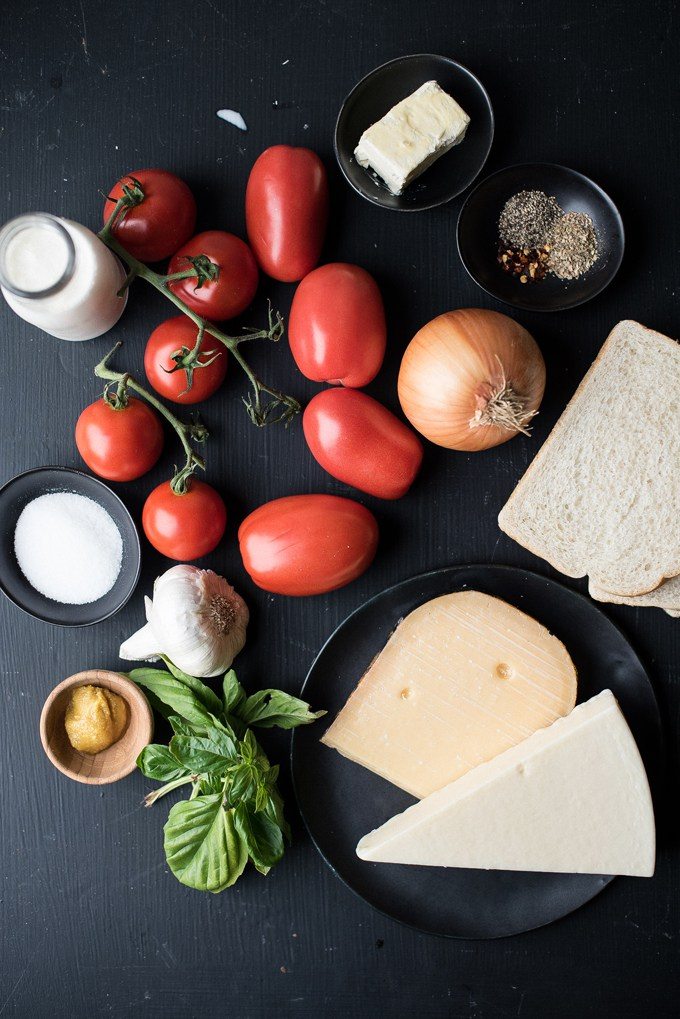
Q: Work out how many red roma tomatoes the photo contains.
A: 4